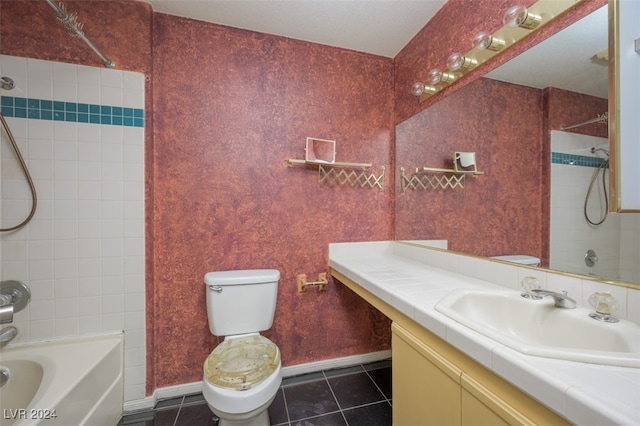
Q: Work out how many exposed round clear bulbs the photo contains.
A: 5